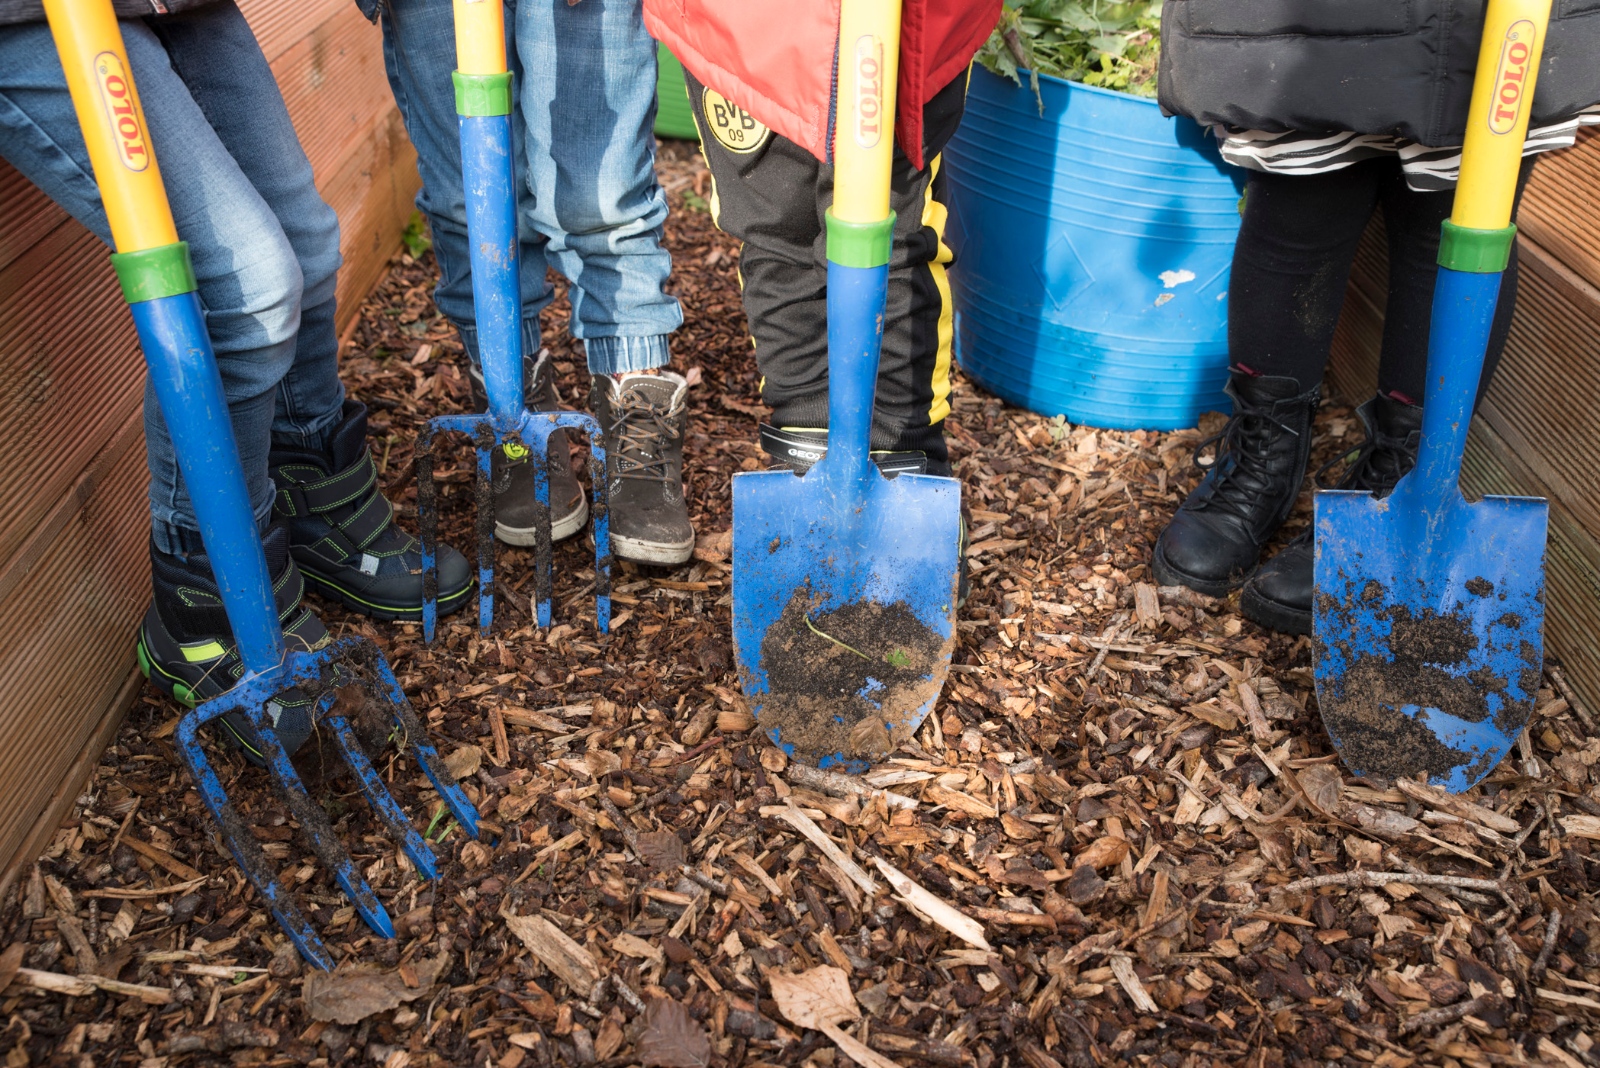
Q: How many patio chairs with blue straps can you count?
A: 0